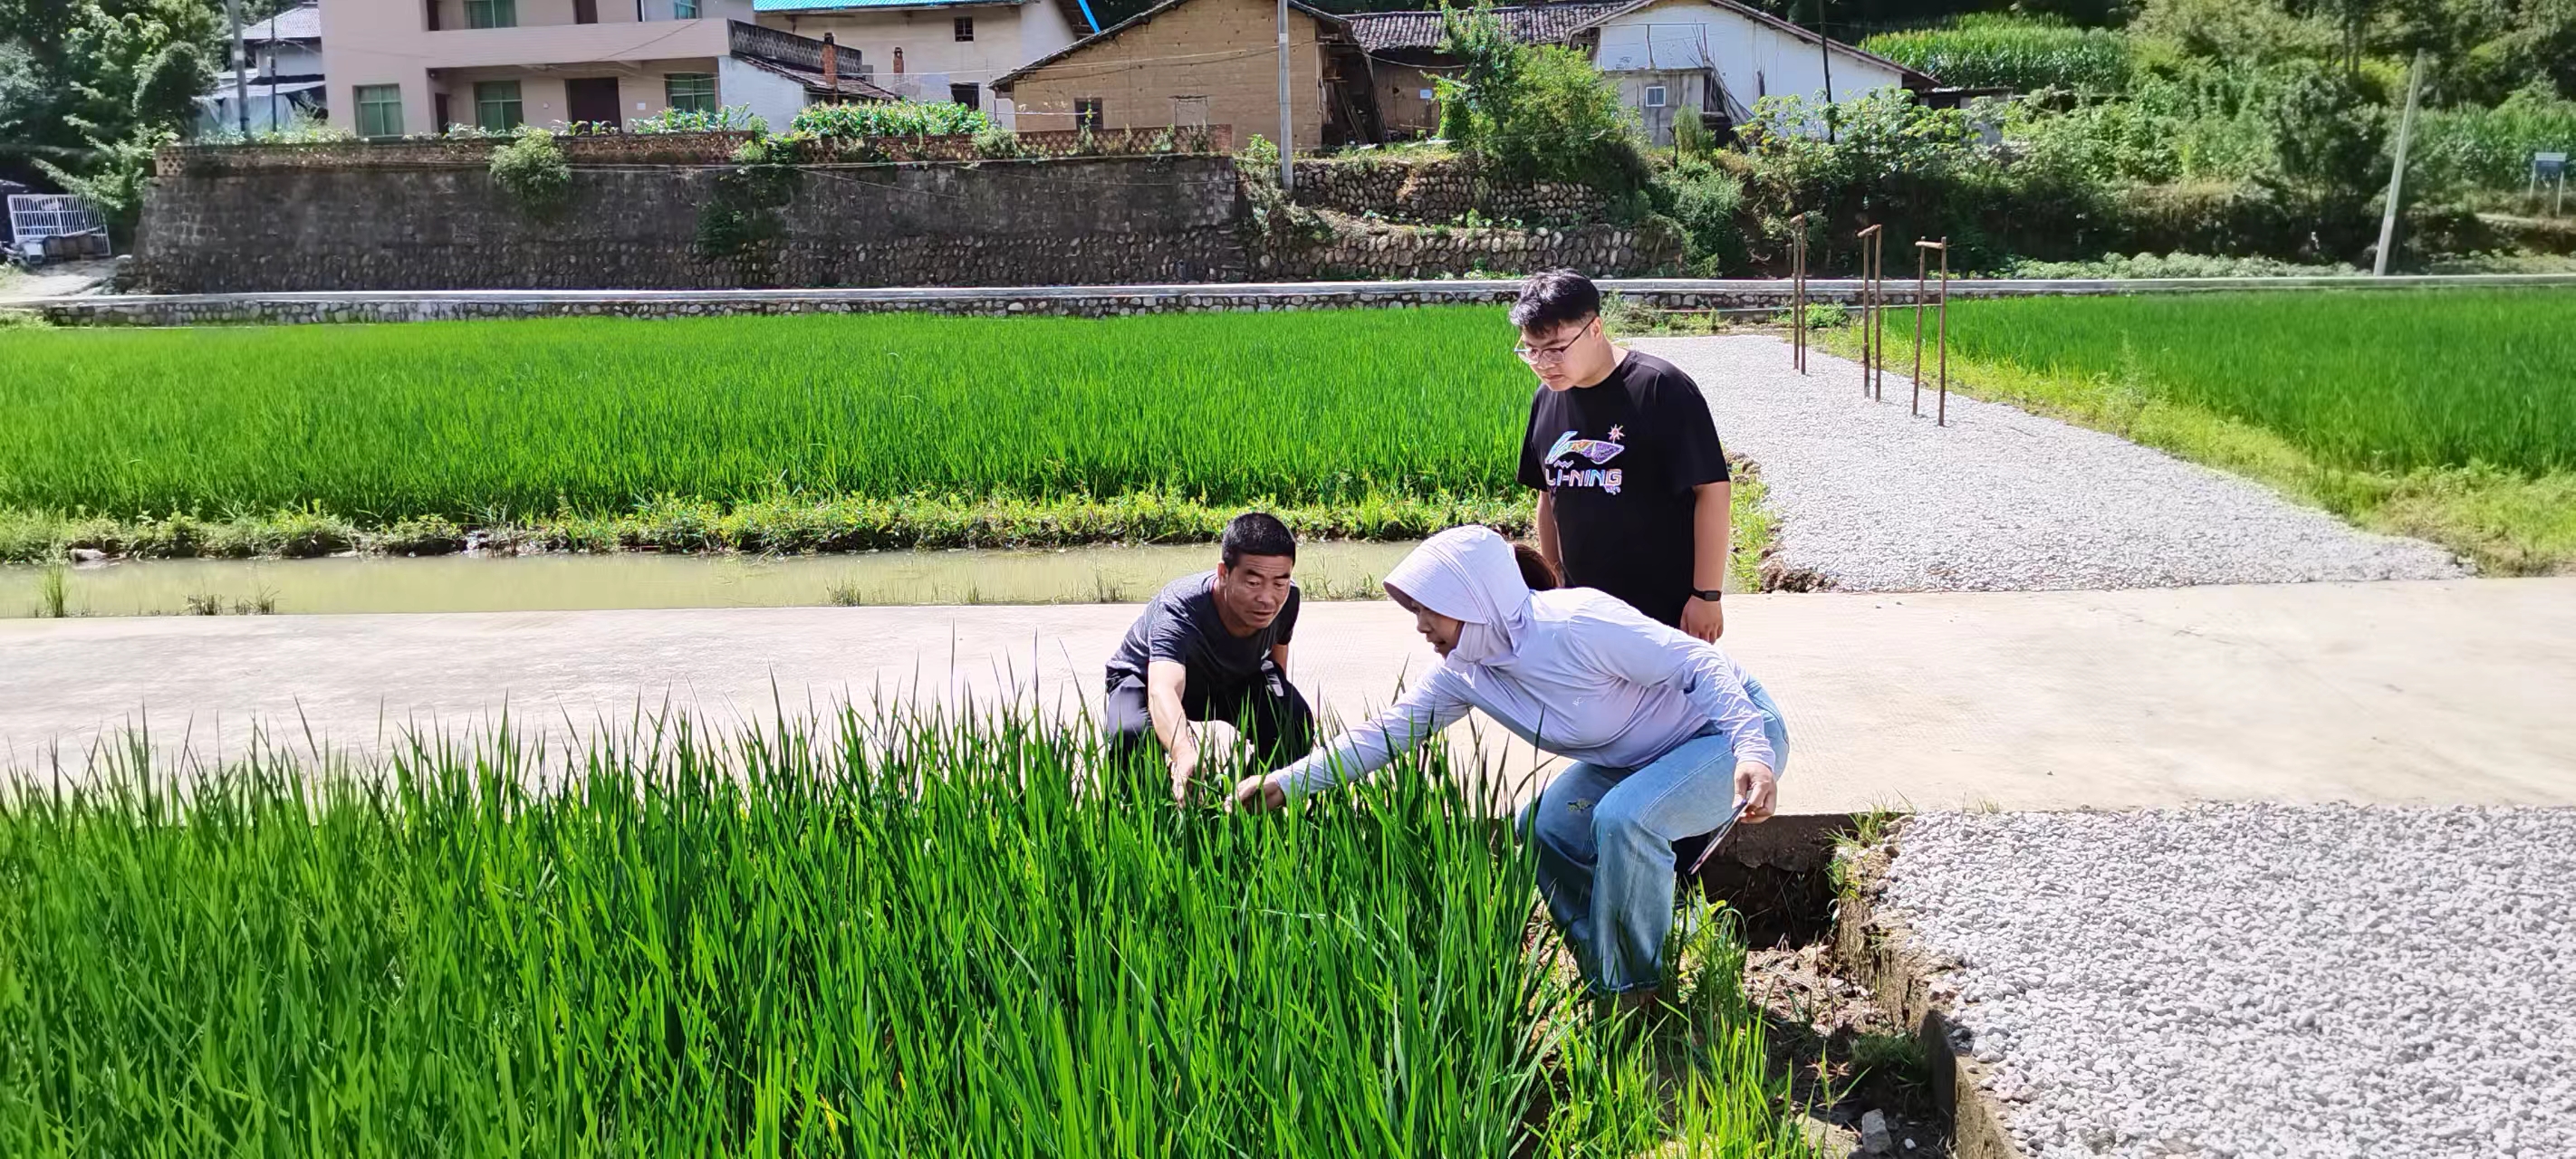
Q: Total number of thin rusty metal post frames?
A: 3